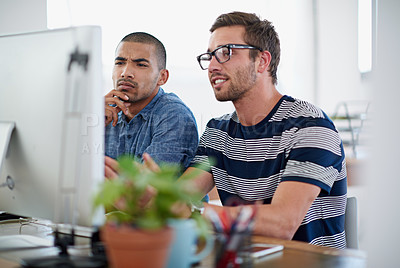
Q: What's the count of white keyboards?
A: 0